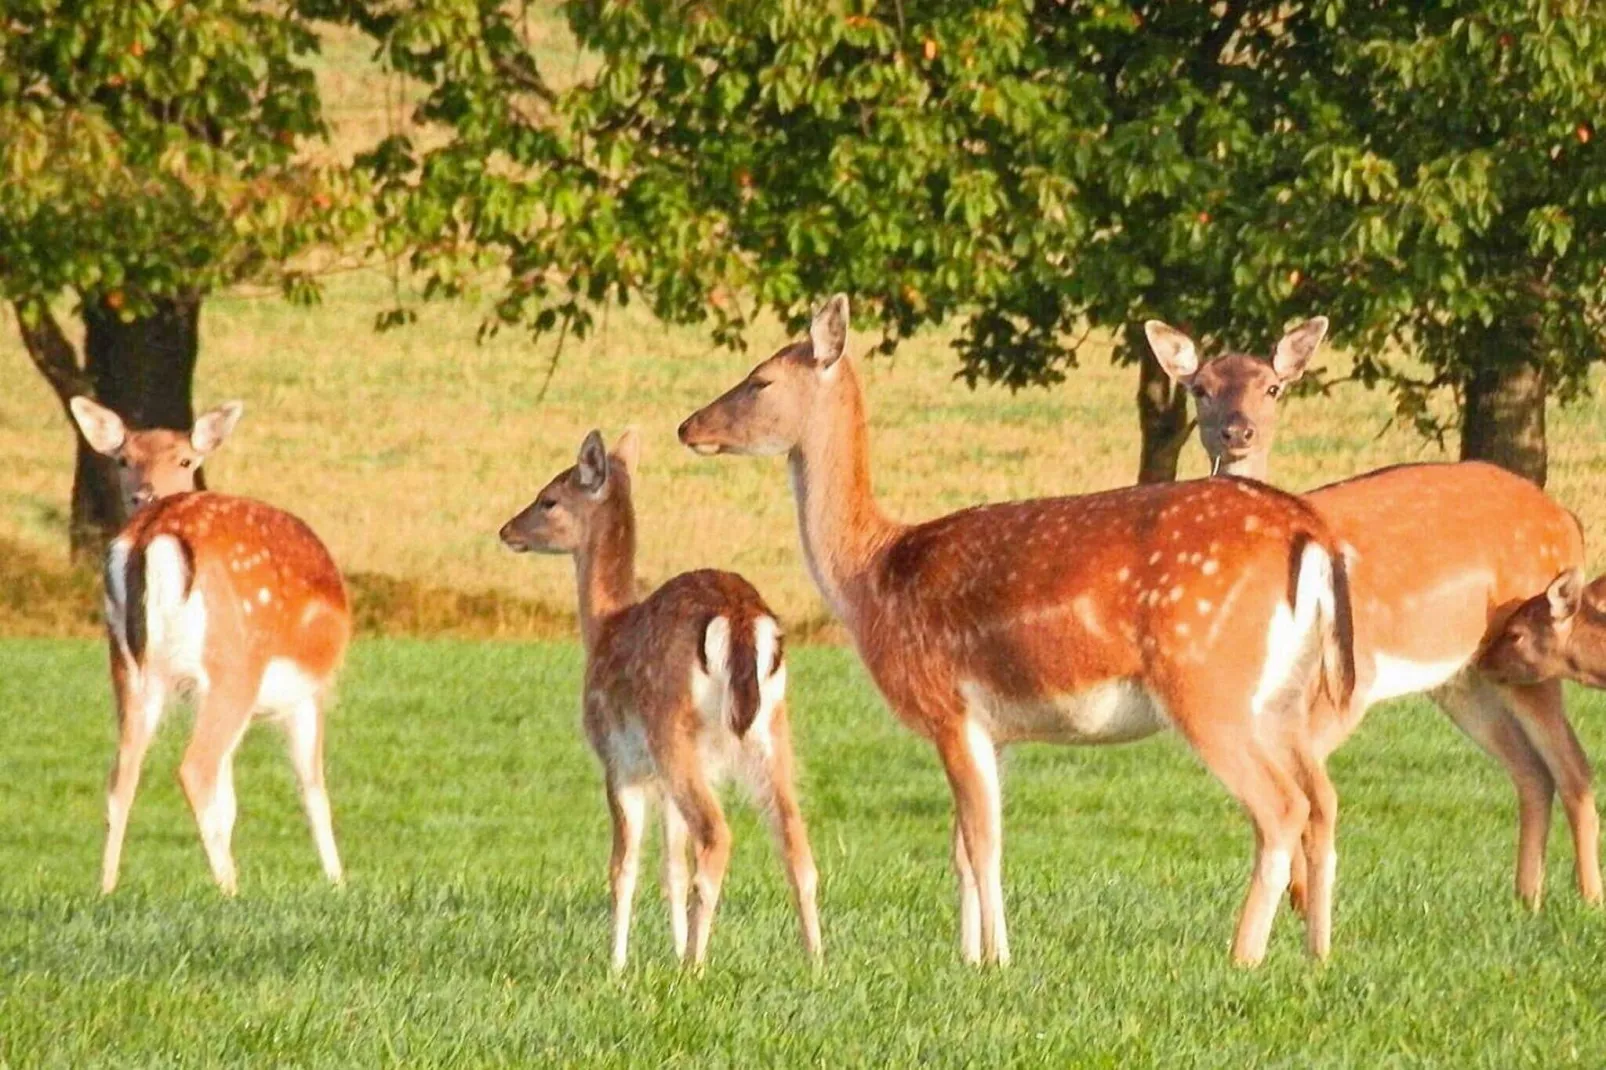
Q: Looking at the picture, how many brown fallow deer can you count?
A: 5